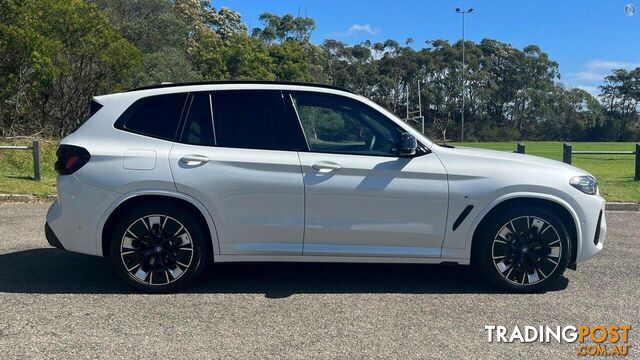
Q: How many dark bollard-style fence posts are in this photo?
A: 4